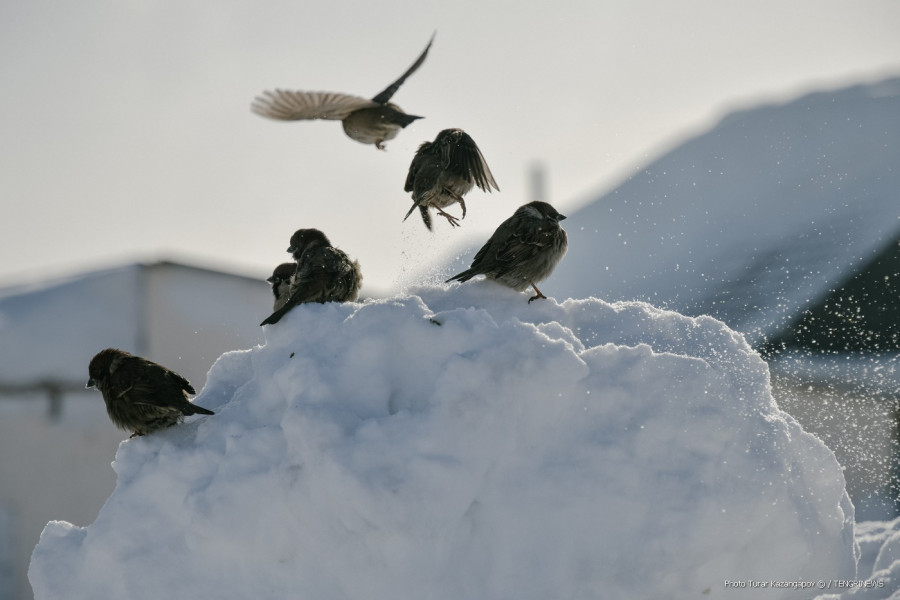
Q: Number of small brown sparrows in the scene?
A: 6